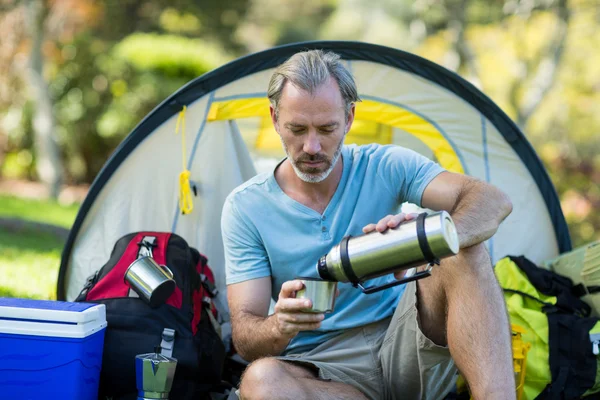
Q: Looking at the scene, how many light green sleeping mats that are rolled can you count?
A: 1